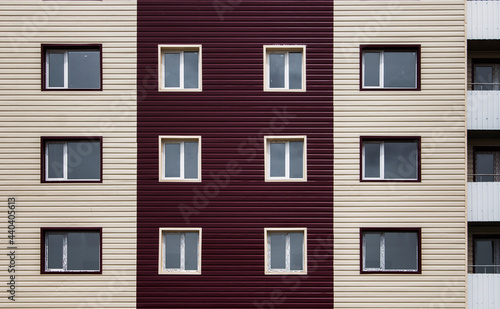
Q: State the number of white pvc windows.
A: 12